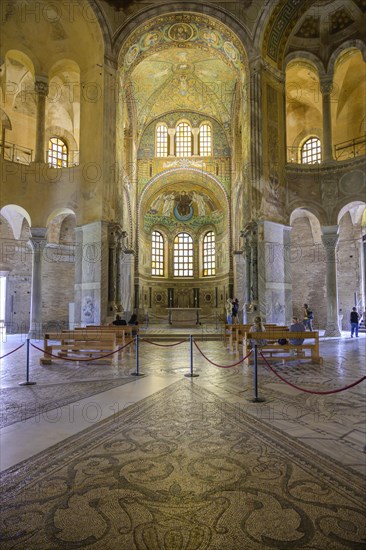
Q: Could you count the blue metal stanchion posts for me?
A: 4